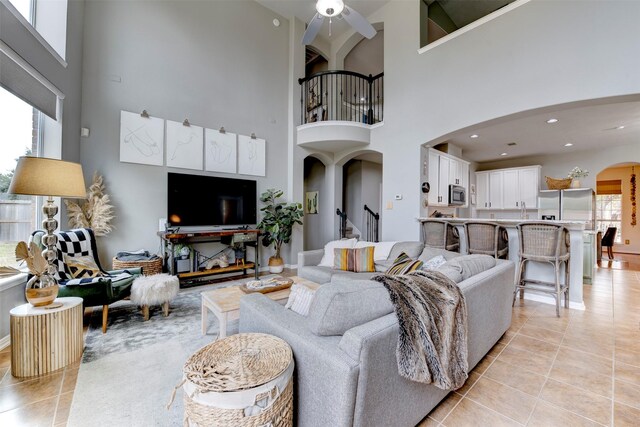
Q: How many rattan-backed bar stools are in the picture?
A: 3